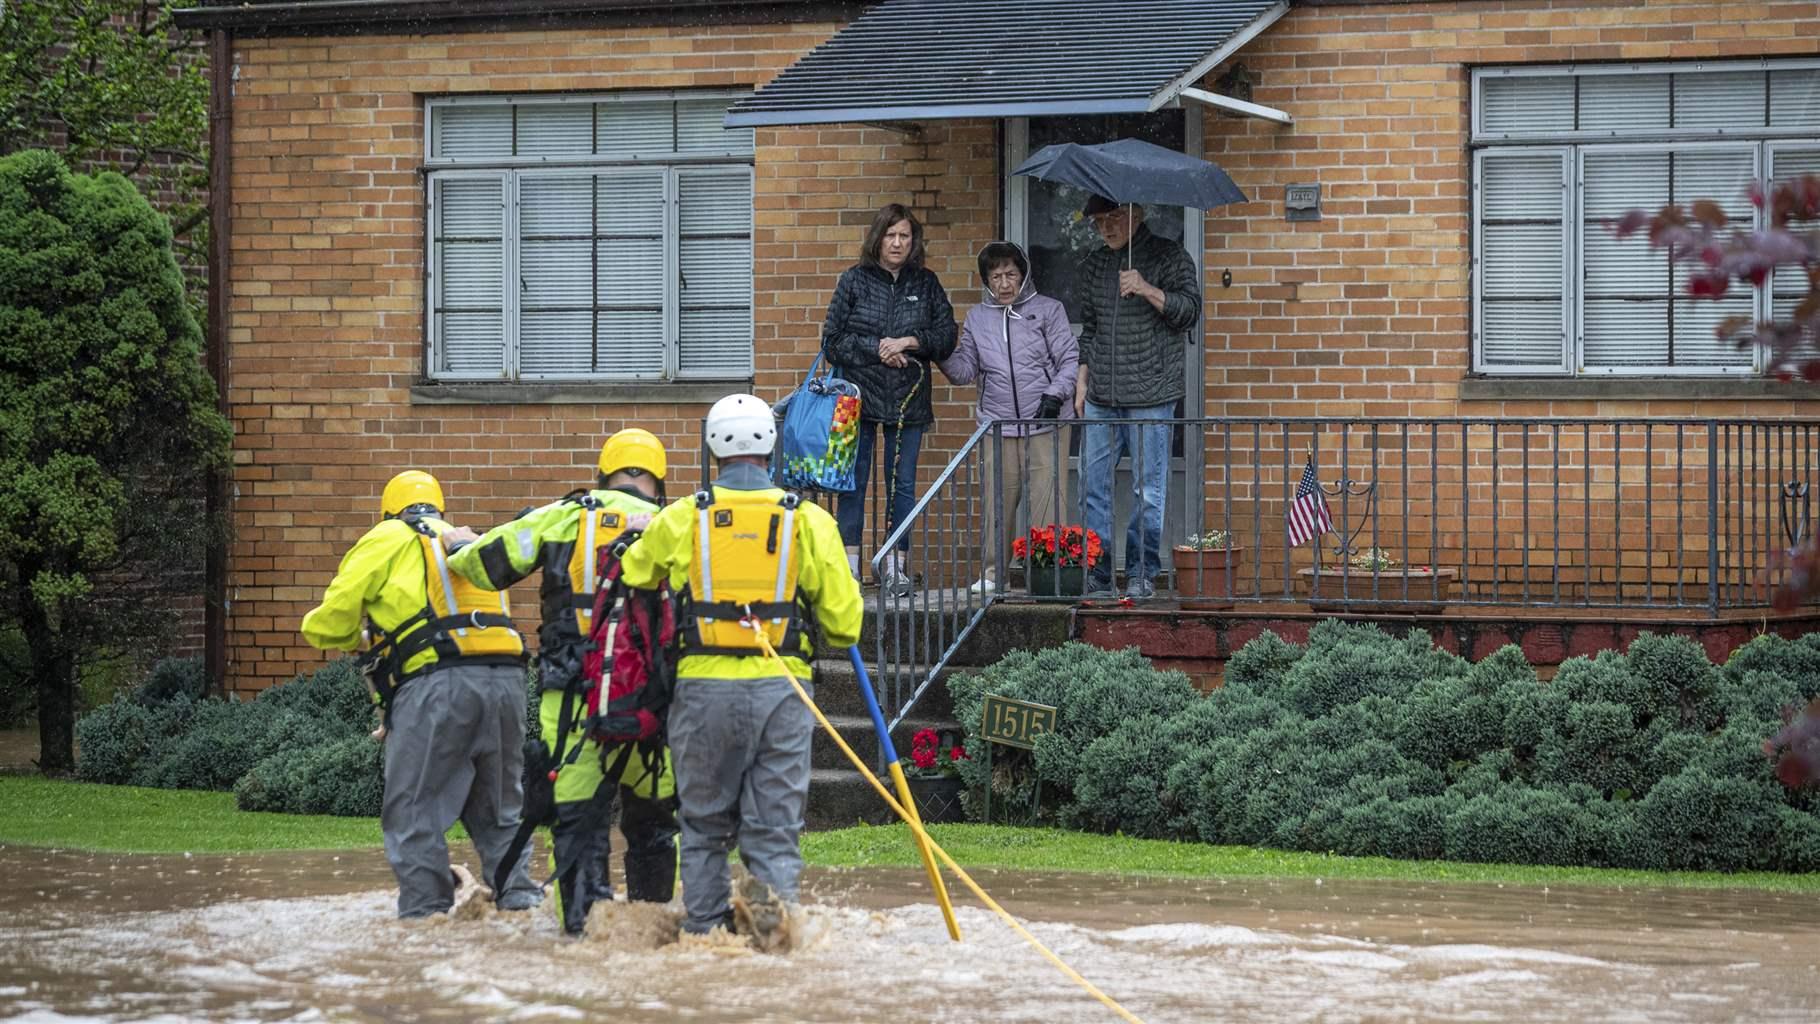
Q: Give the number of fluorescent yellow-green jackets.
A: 3